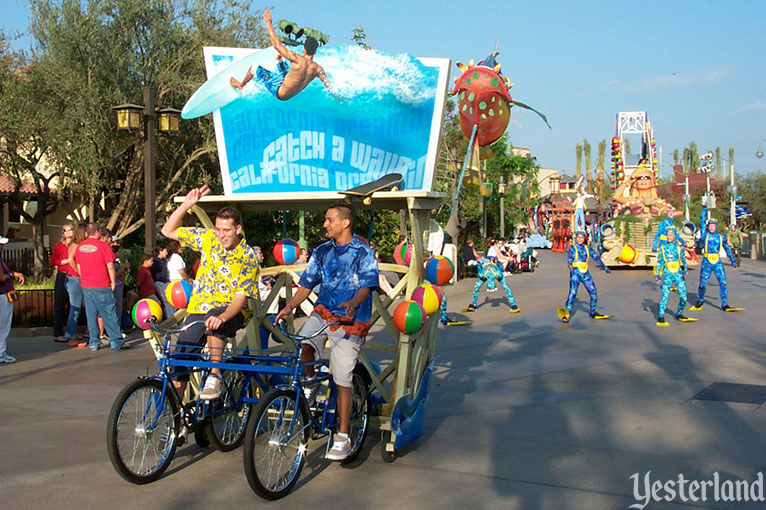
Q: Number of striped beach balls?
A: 7